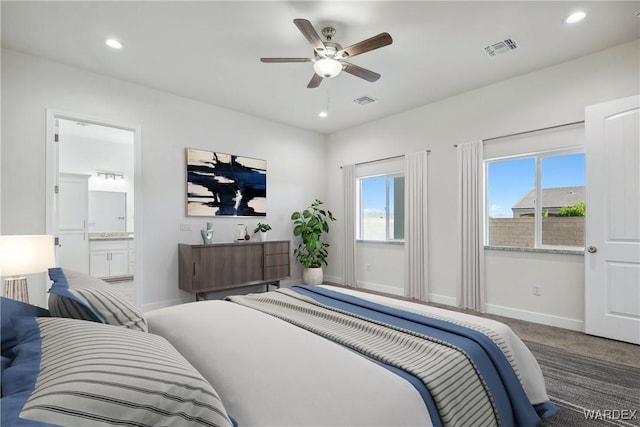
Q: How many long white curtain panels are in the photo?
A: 3